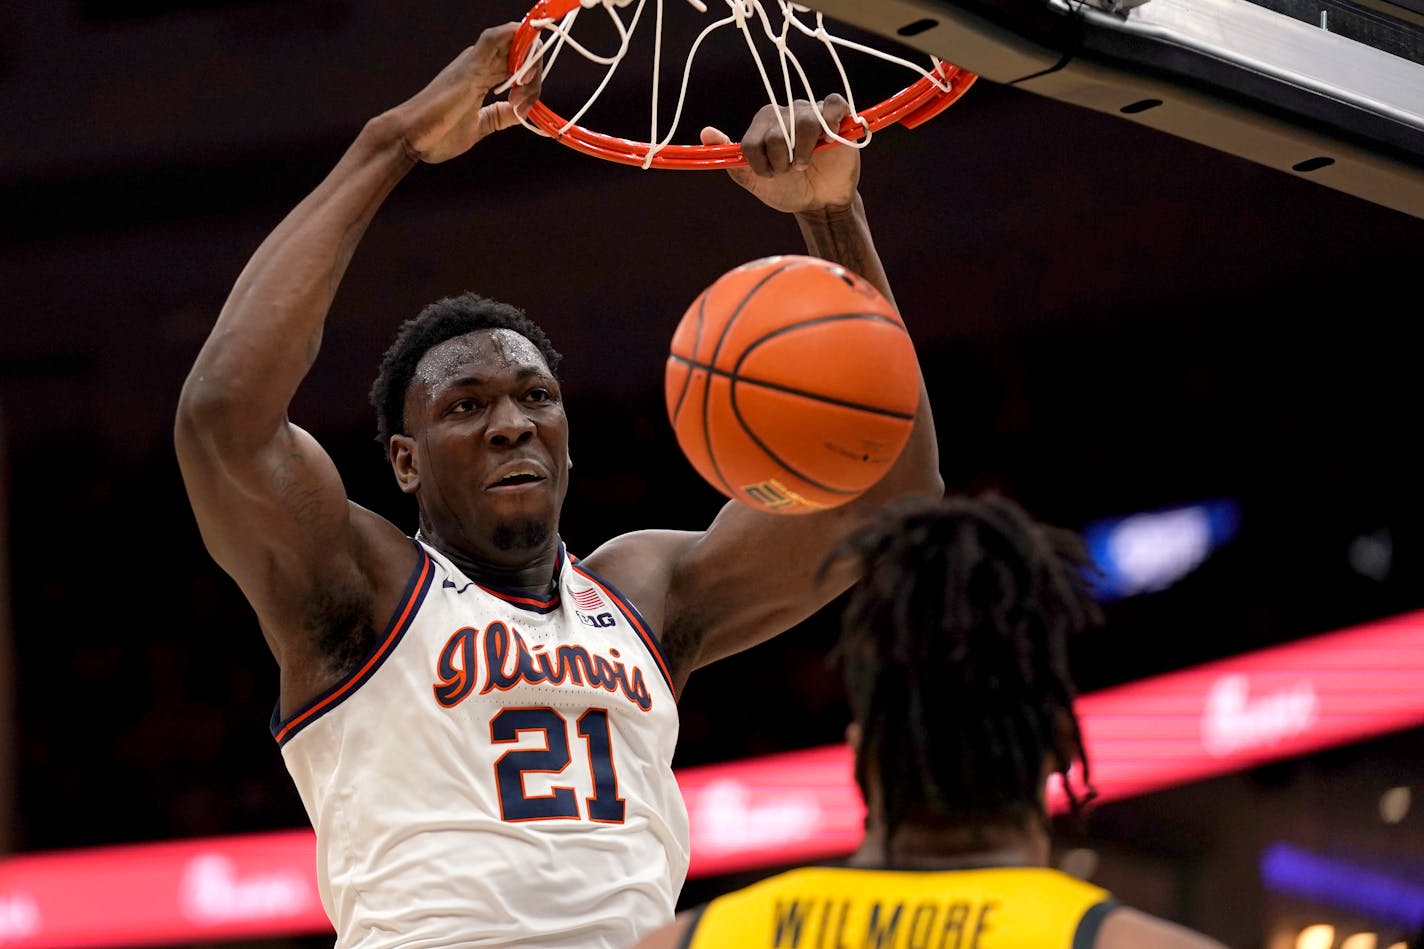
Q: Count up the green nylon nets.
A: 0